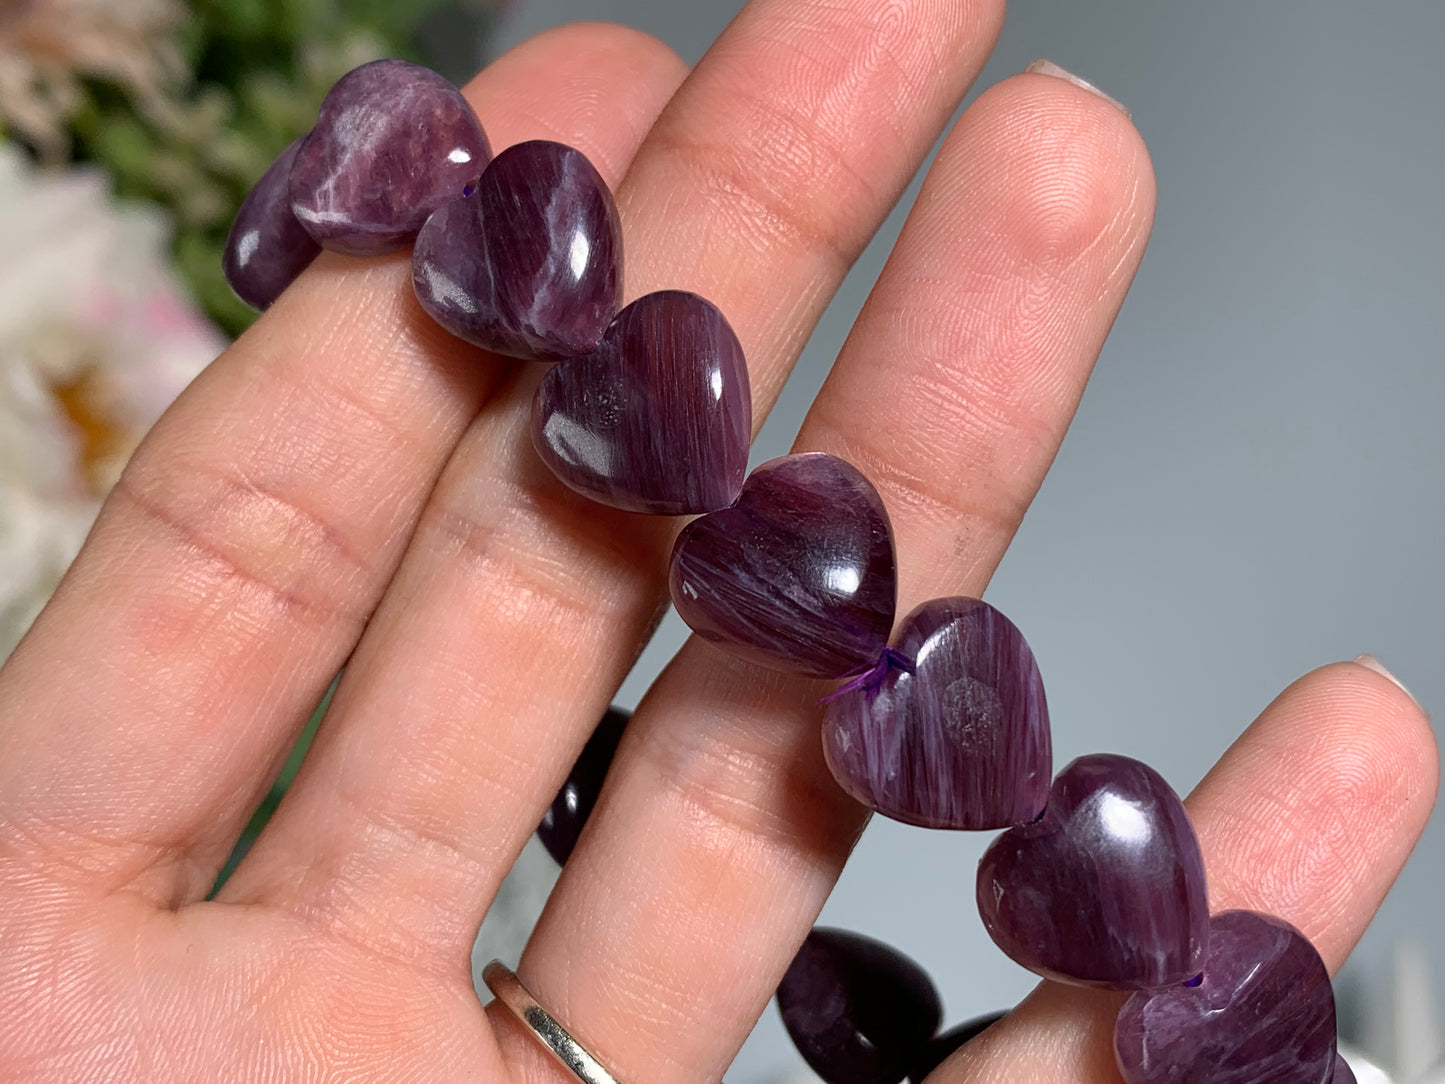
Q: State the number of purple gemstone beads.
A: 12